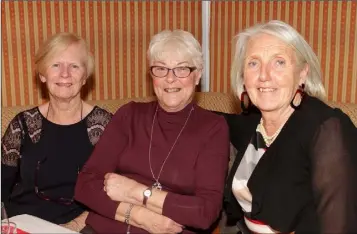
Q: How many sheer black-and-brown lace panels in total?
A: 2